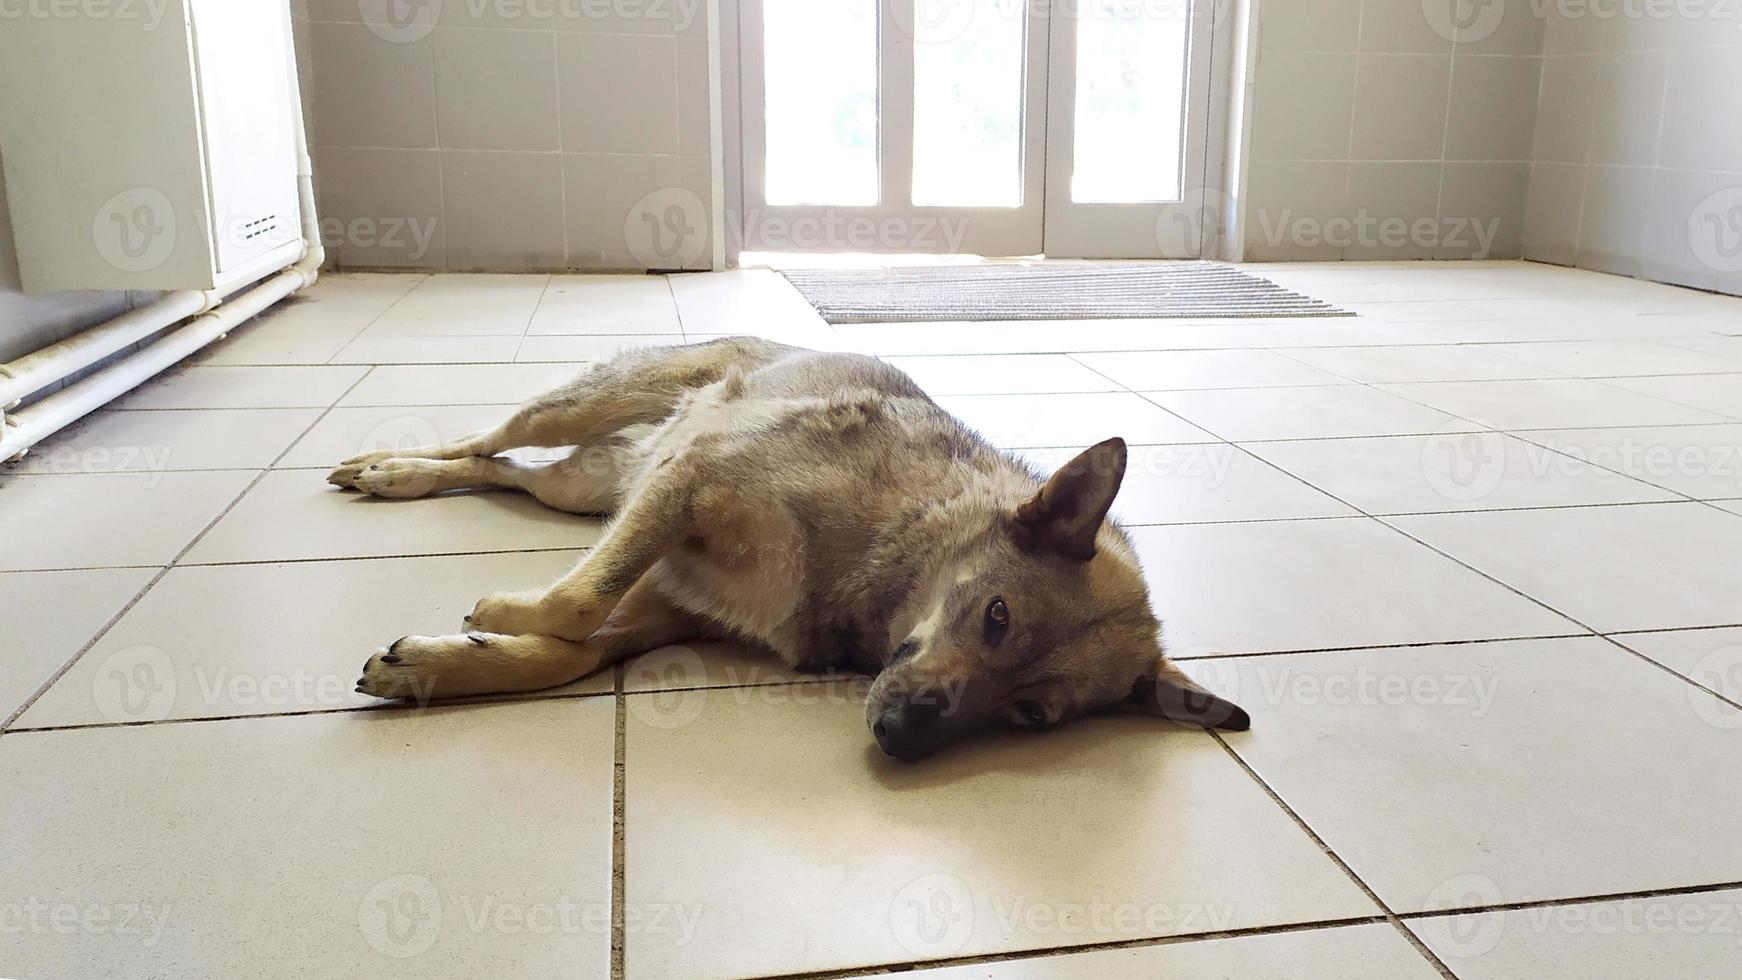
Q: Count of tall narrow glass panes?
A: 3